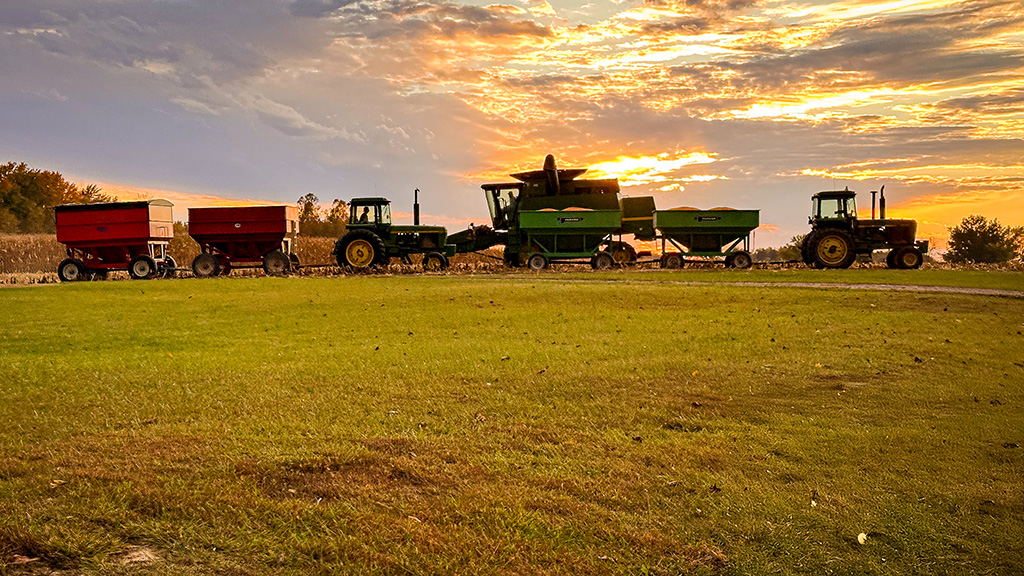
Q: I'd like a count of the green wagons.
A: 2